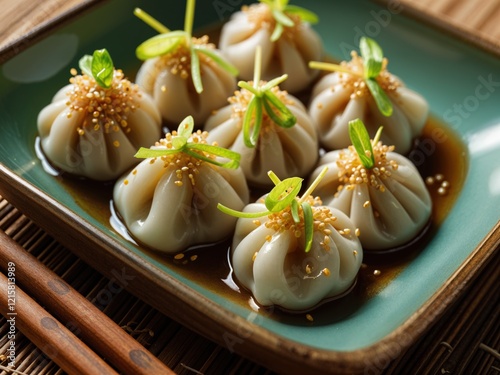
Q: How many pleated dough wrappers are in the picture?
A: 8